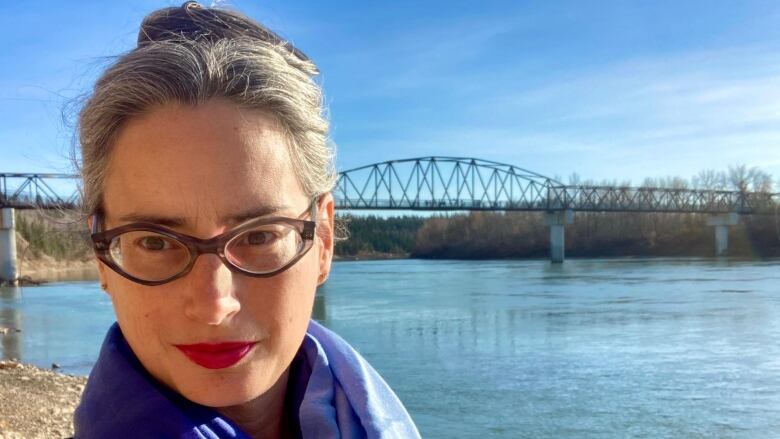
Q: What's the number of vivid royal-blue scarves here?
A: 1